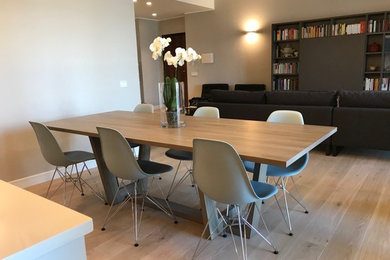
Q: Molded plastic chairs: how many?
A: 6